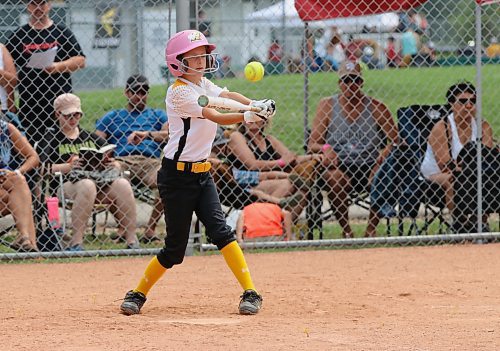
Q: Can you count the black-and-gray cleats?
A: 2